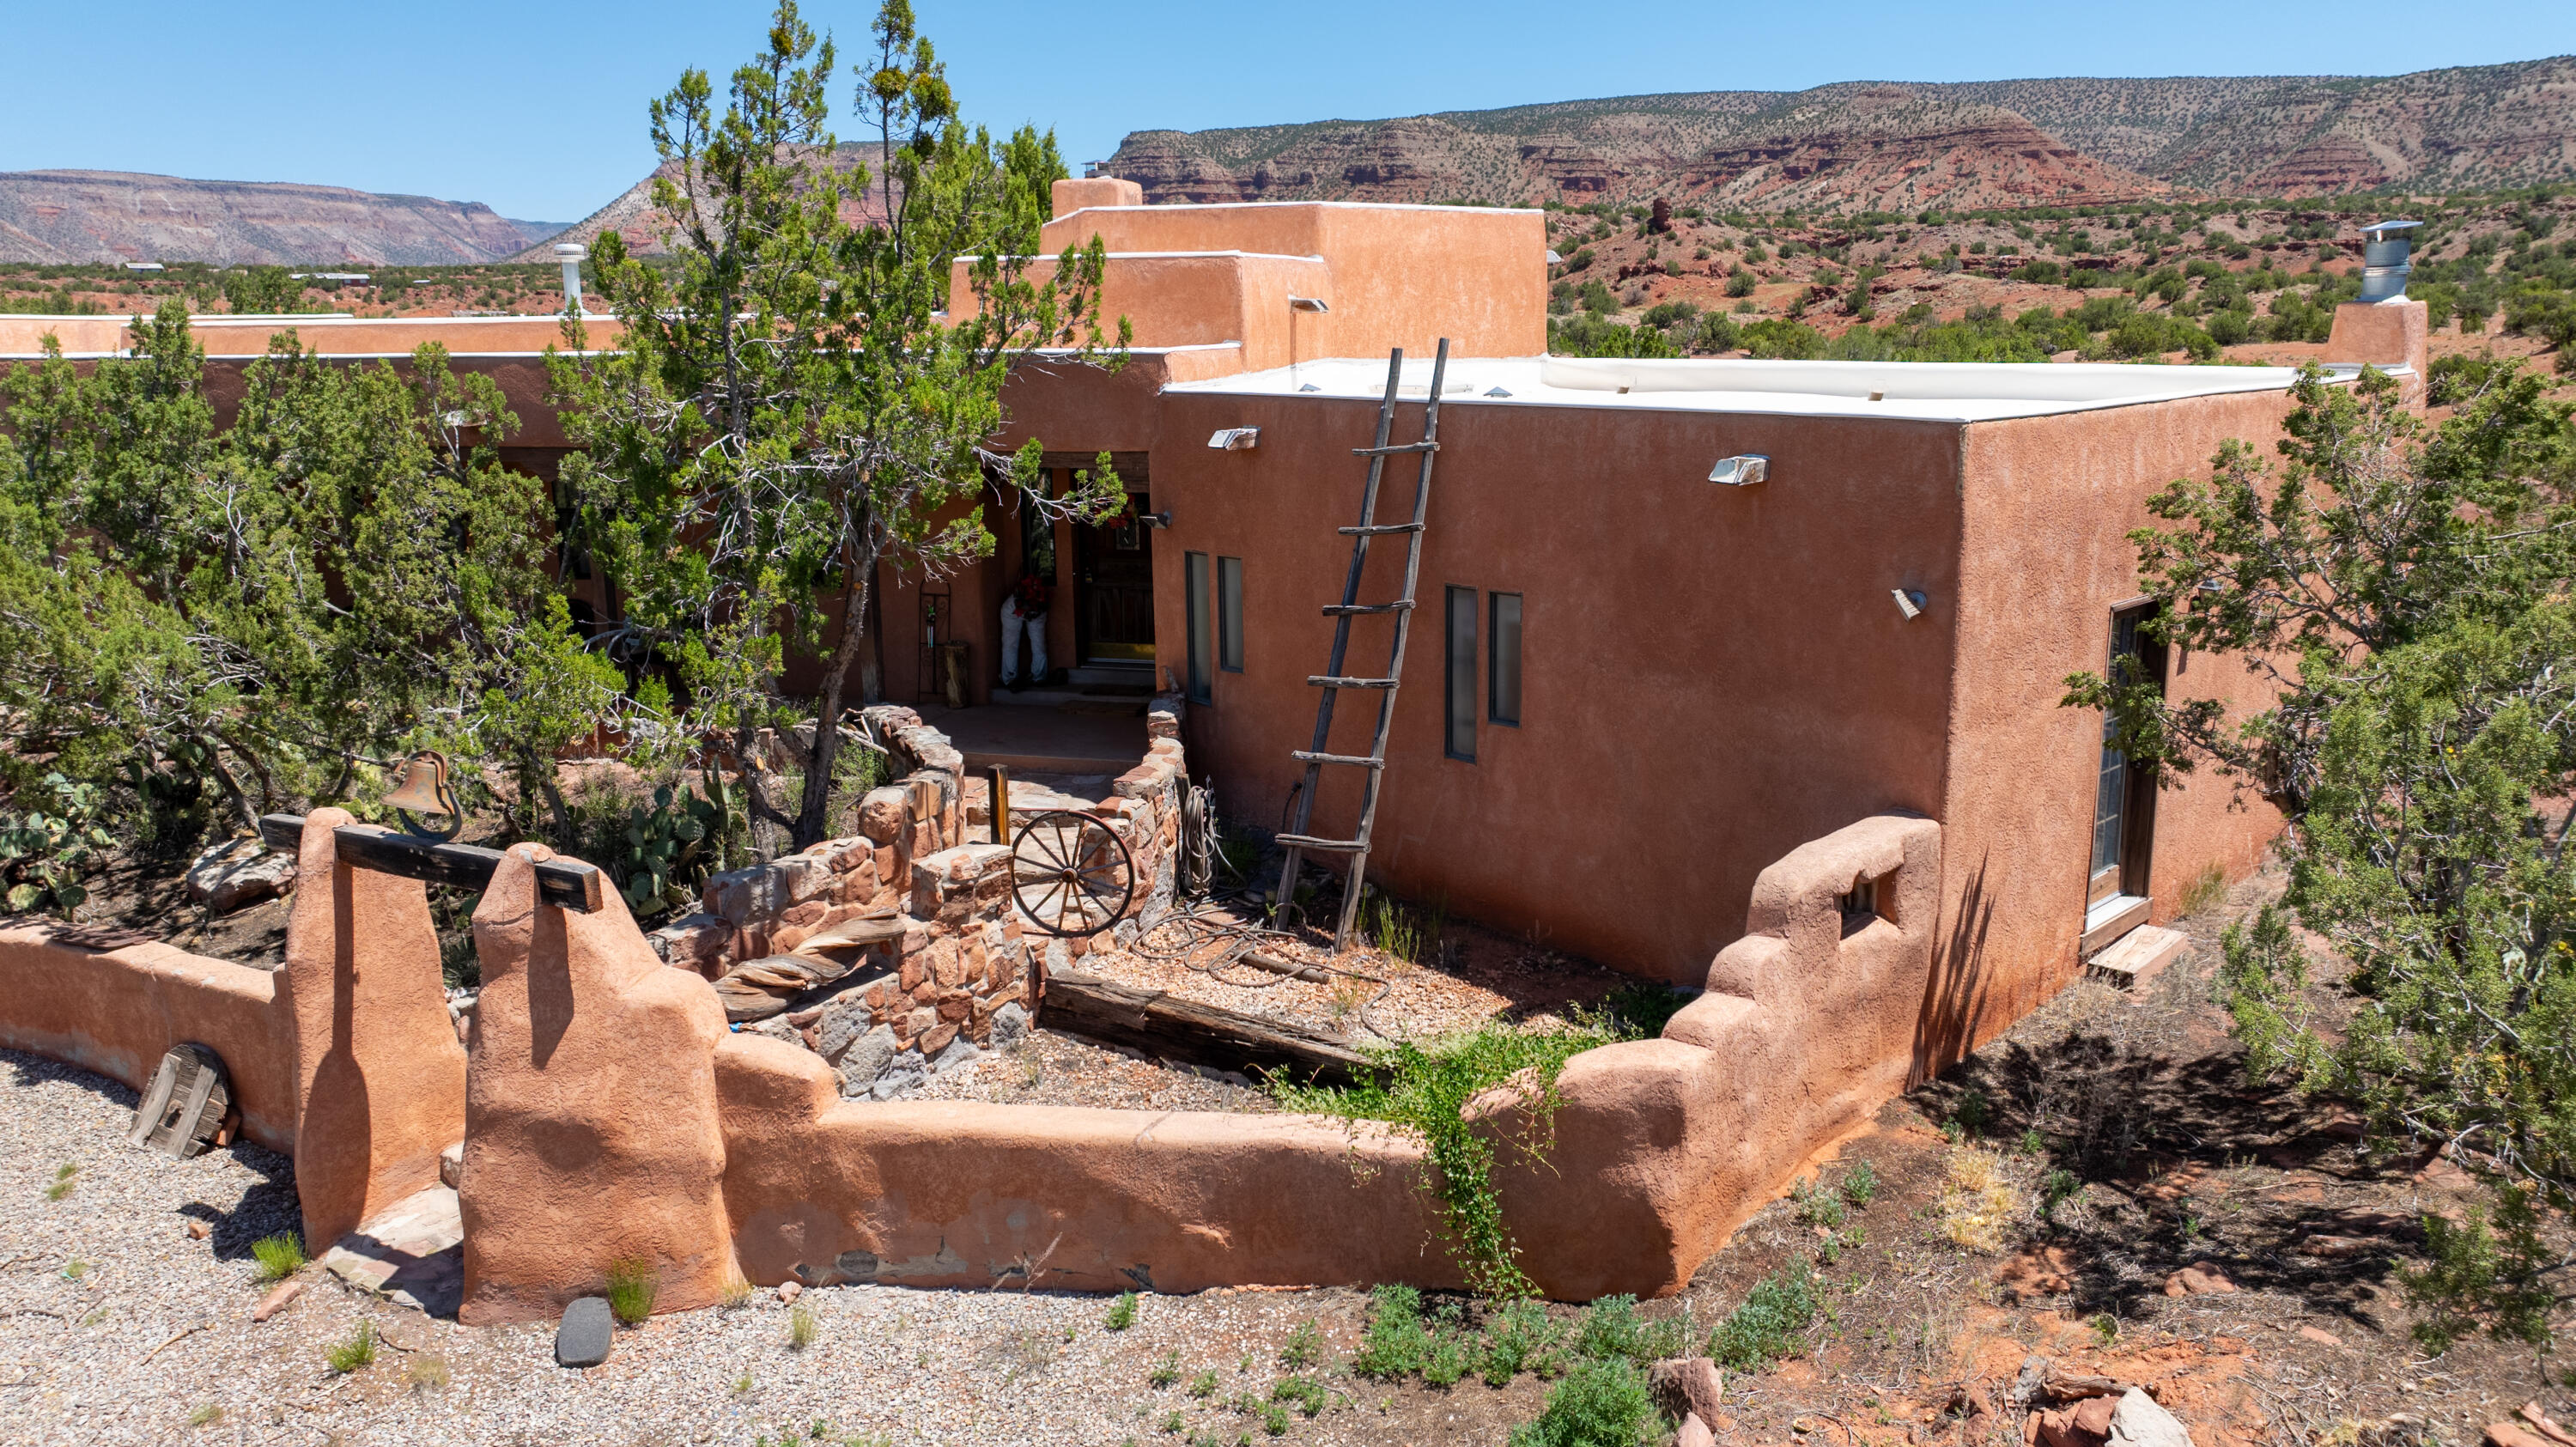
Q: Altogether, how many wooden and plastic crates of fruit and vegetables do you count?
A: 0